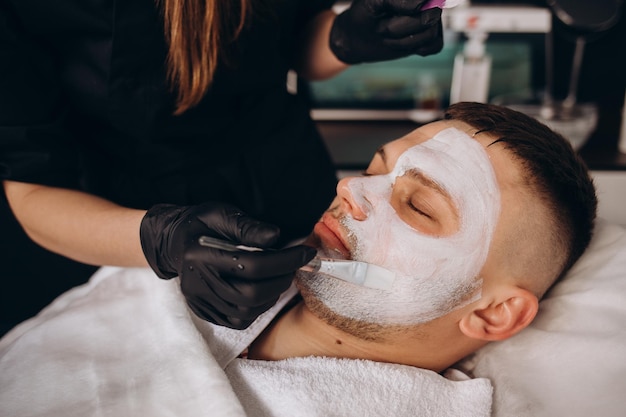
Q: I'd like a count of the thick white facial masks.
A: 1